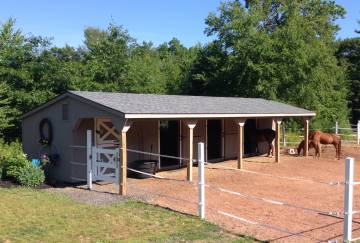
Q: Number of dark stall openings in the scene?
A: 3